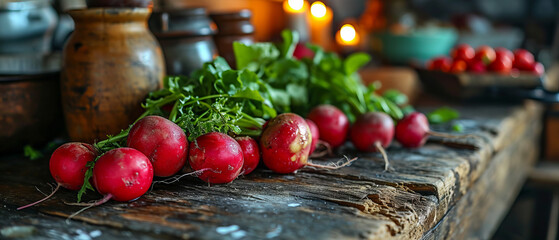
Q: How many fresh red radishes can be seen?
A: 10